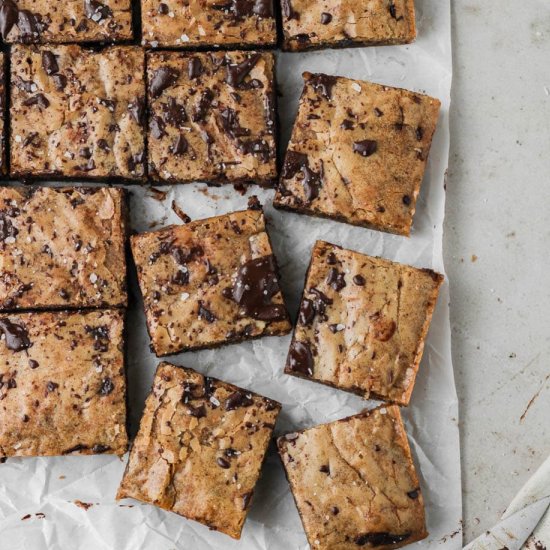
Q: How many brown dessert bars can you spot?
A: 12